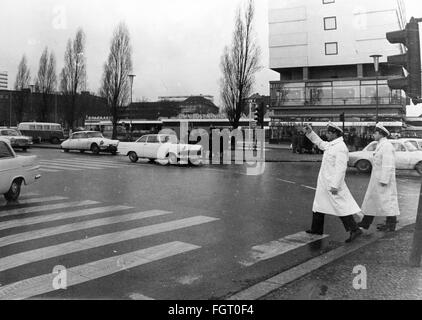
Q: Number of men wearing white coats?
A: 2